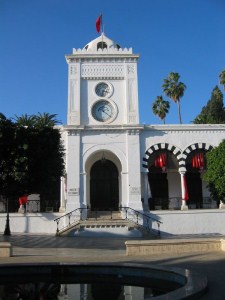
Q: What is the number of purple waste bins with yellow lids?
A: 0